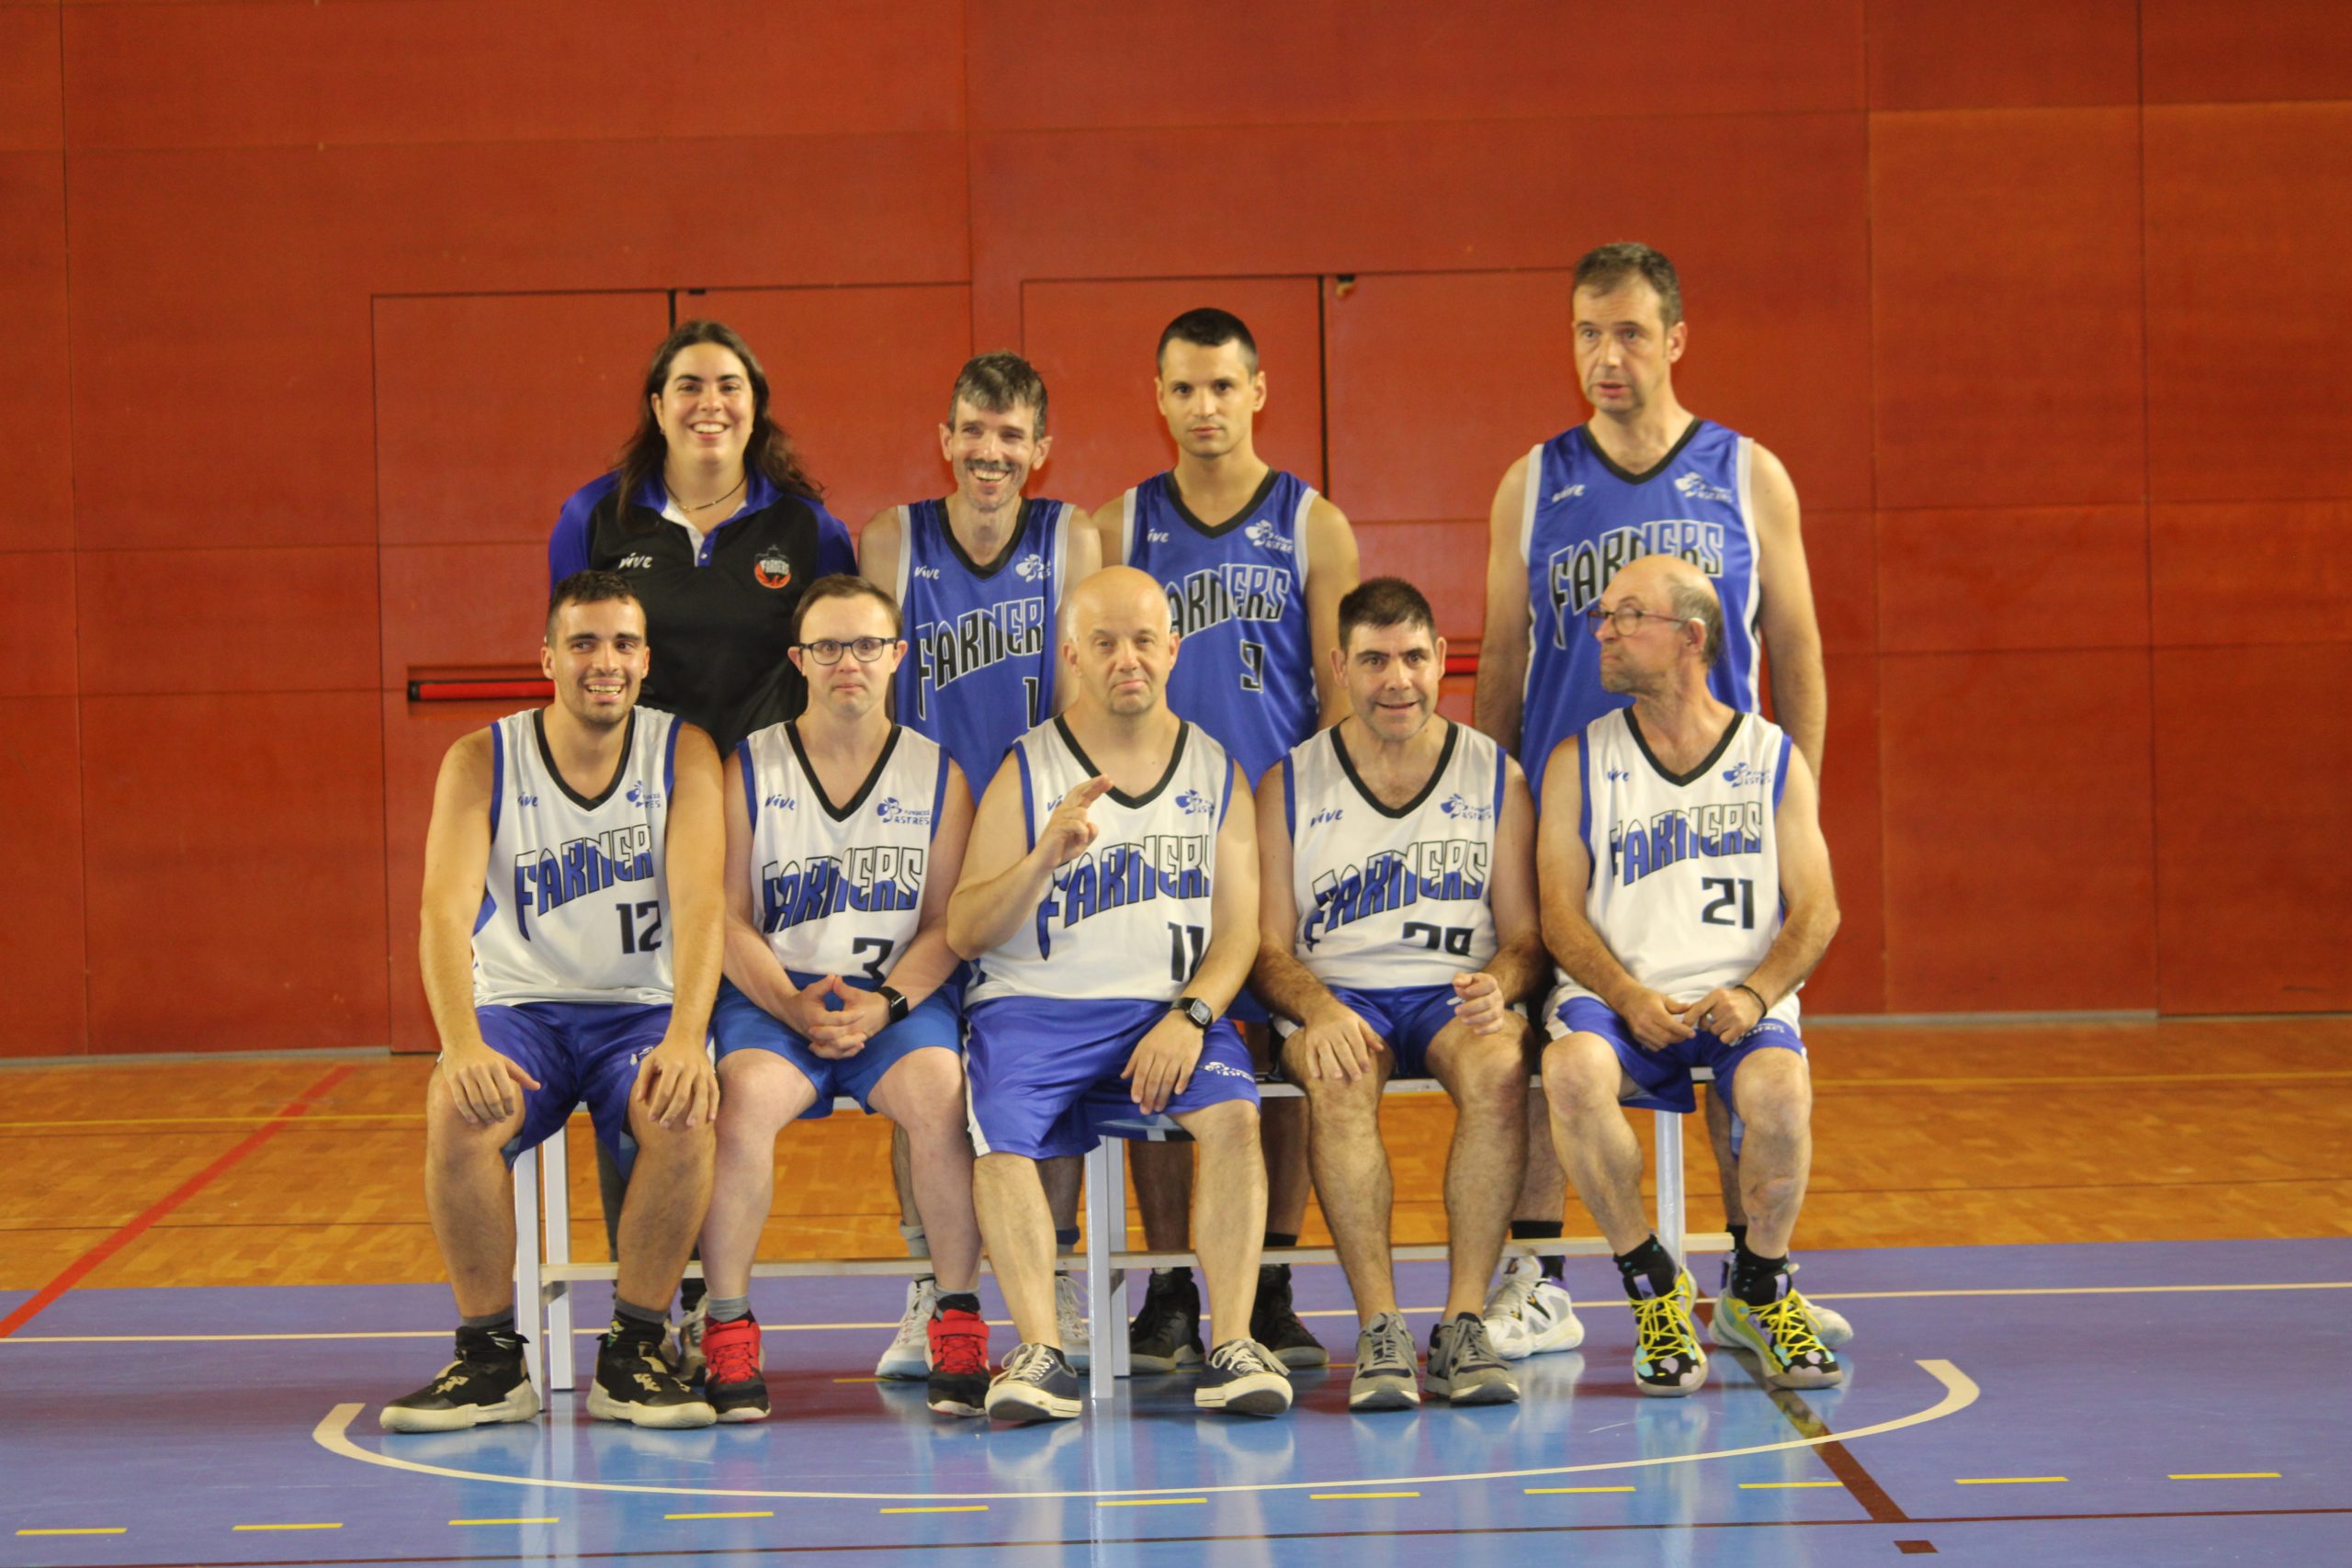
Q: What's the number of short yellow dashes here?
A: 11